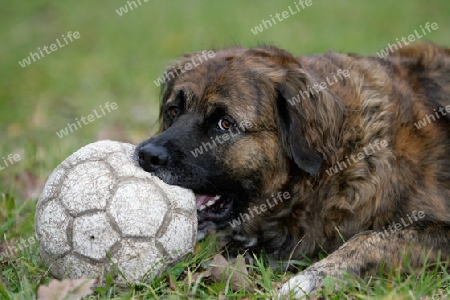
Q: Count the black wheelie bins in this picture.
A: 0